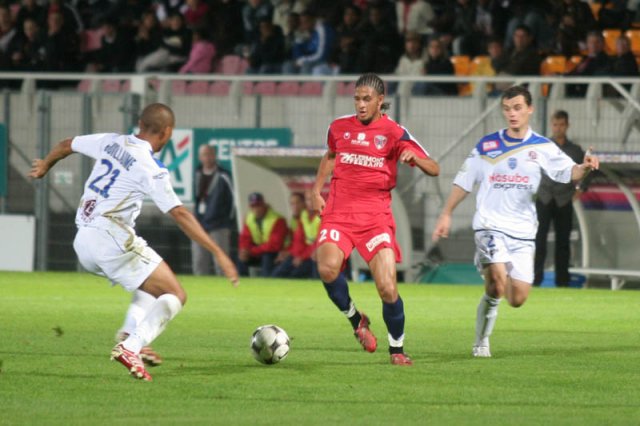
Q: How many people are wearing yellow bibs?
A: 3